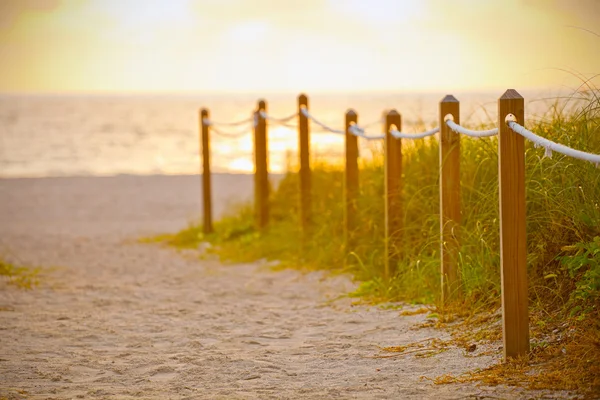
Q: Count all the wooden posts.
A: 7